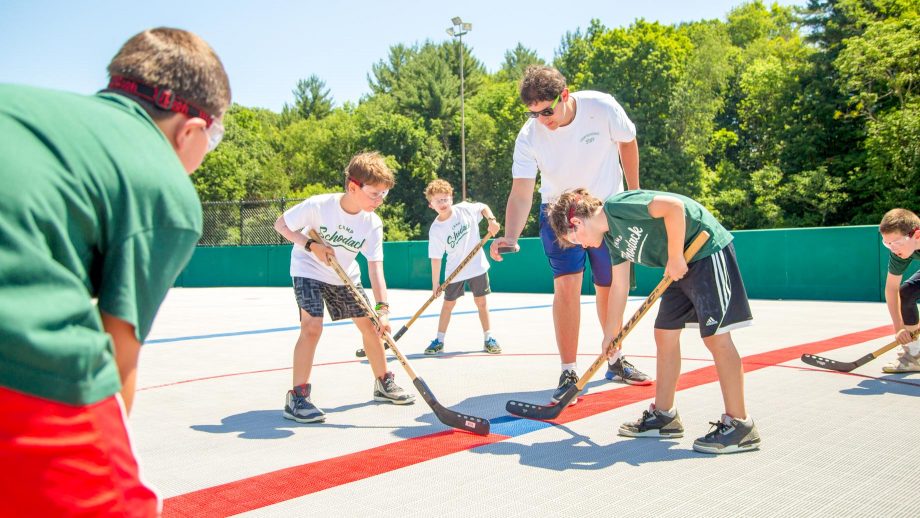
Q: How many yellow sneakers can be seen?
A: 0